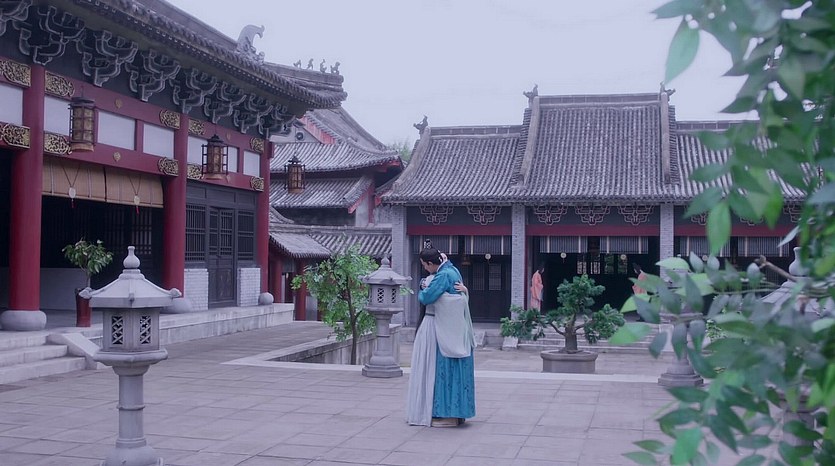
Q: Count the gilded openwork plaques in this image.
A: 10